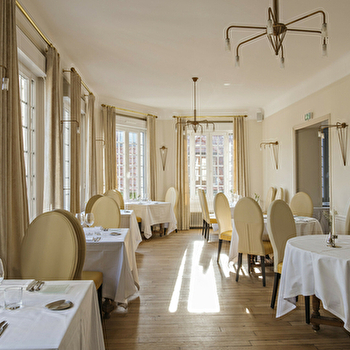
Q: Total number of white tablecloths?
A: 7